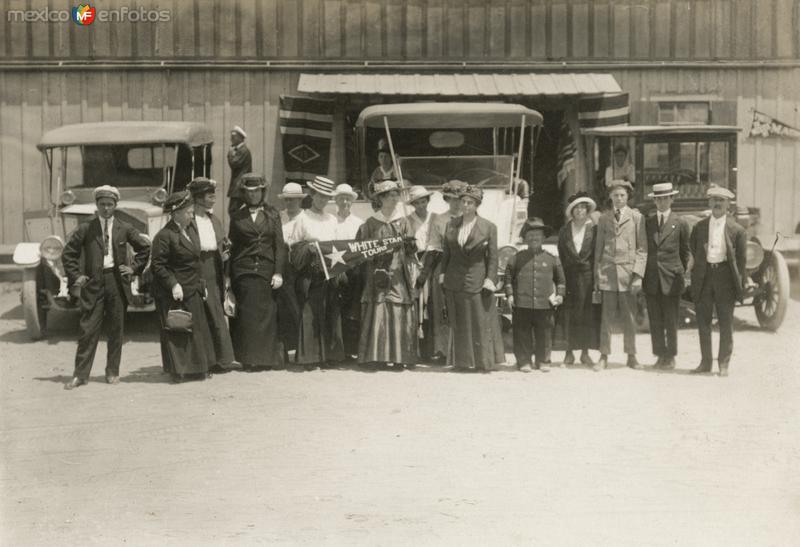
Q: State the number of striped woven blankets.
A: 2